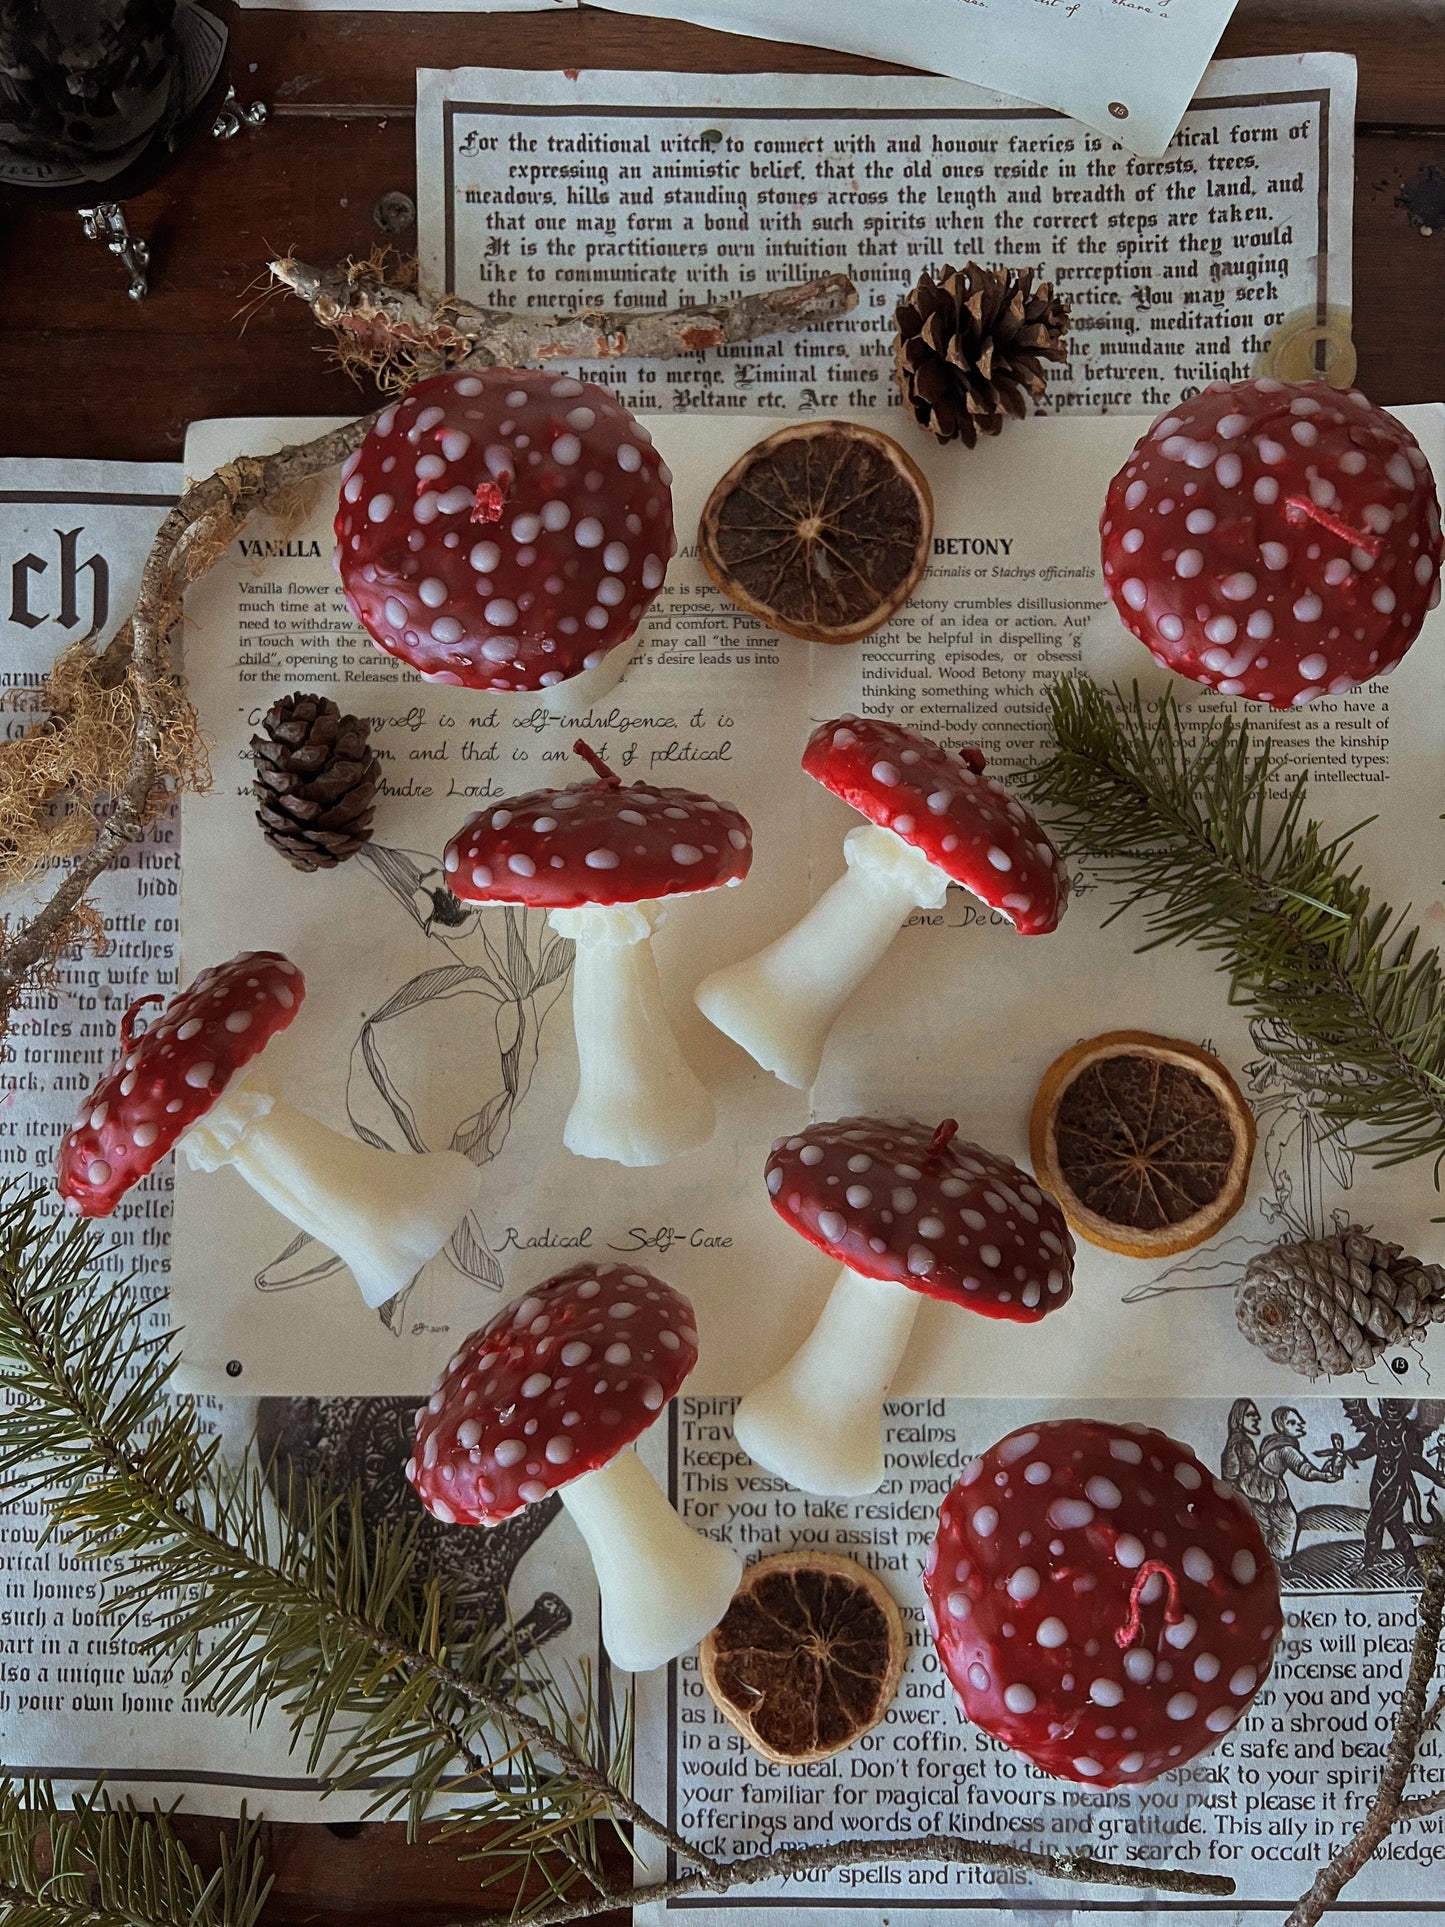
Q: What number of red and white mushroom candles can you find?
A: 8